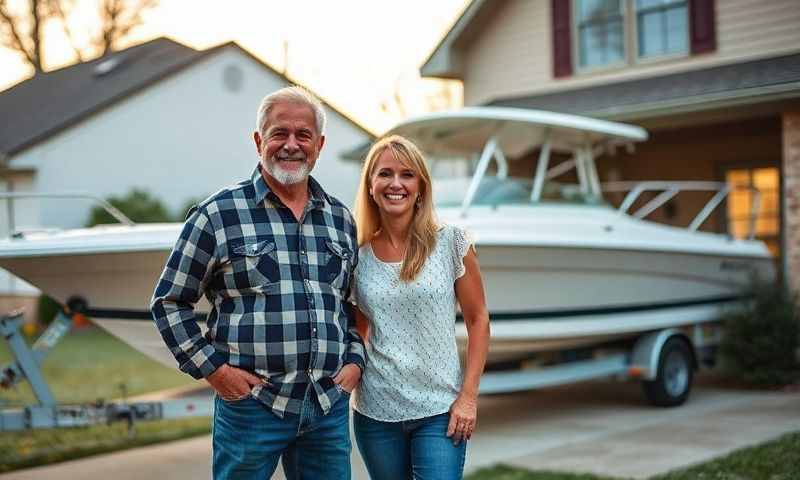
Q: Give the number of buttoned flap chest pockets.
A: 2